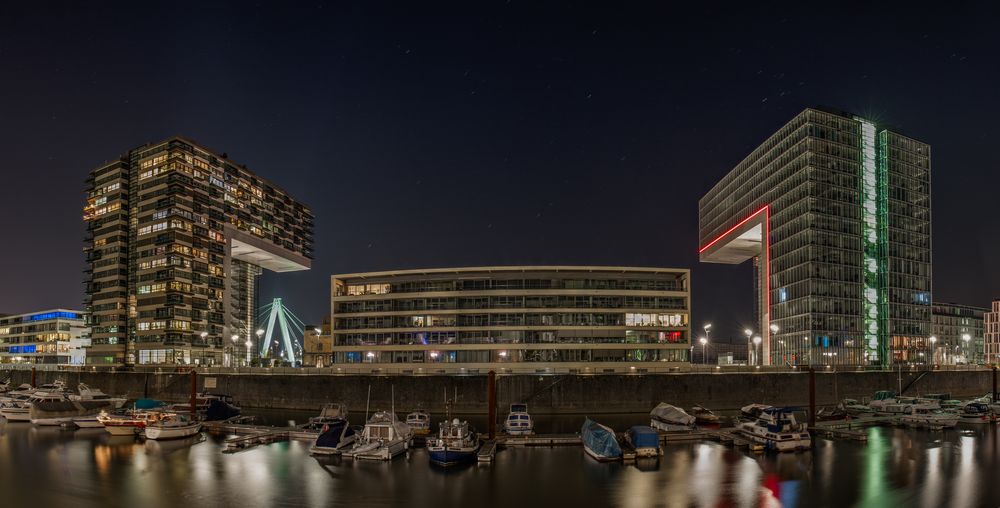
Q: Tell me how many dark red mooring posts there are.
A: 5